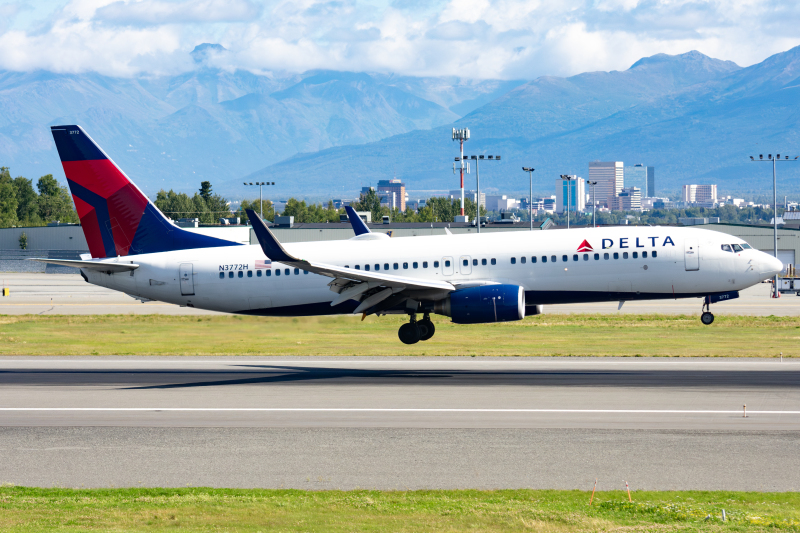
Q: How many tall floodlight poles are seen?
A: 6